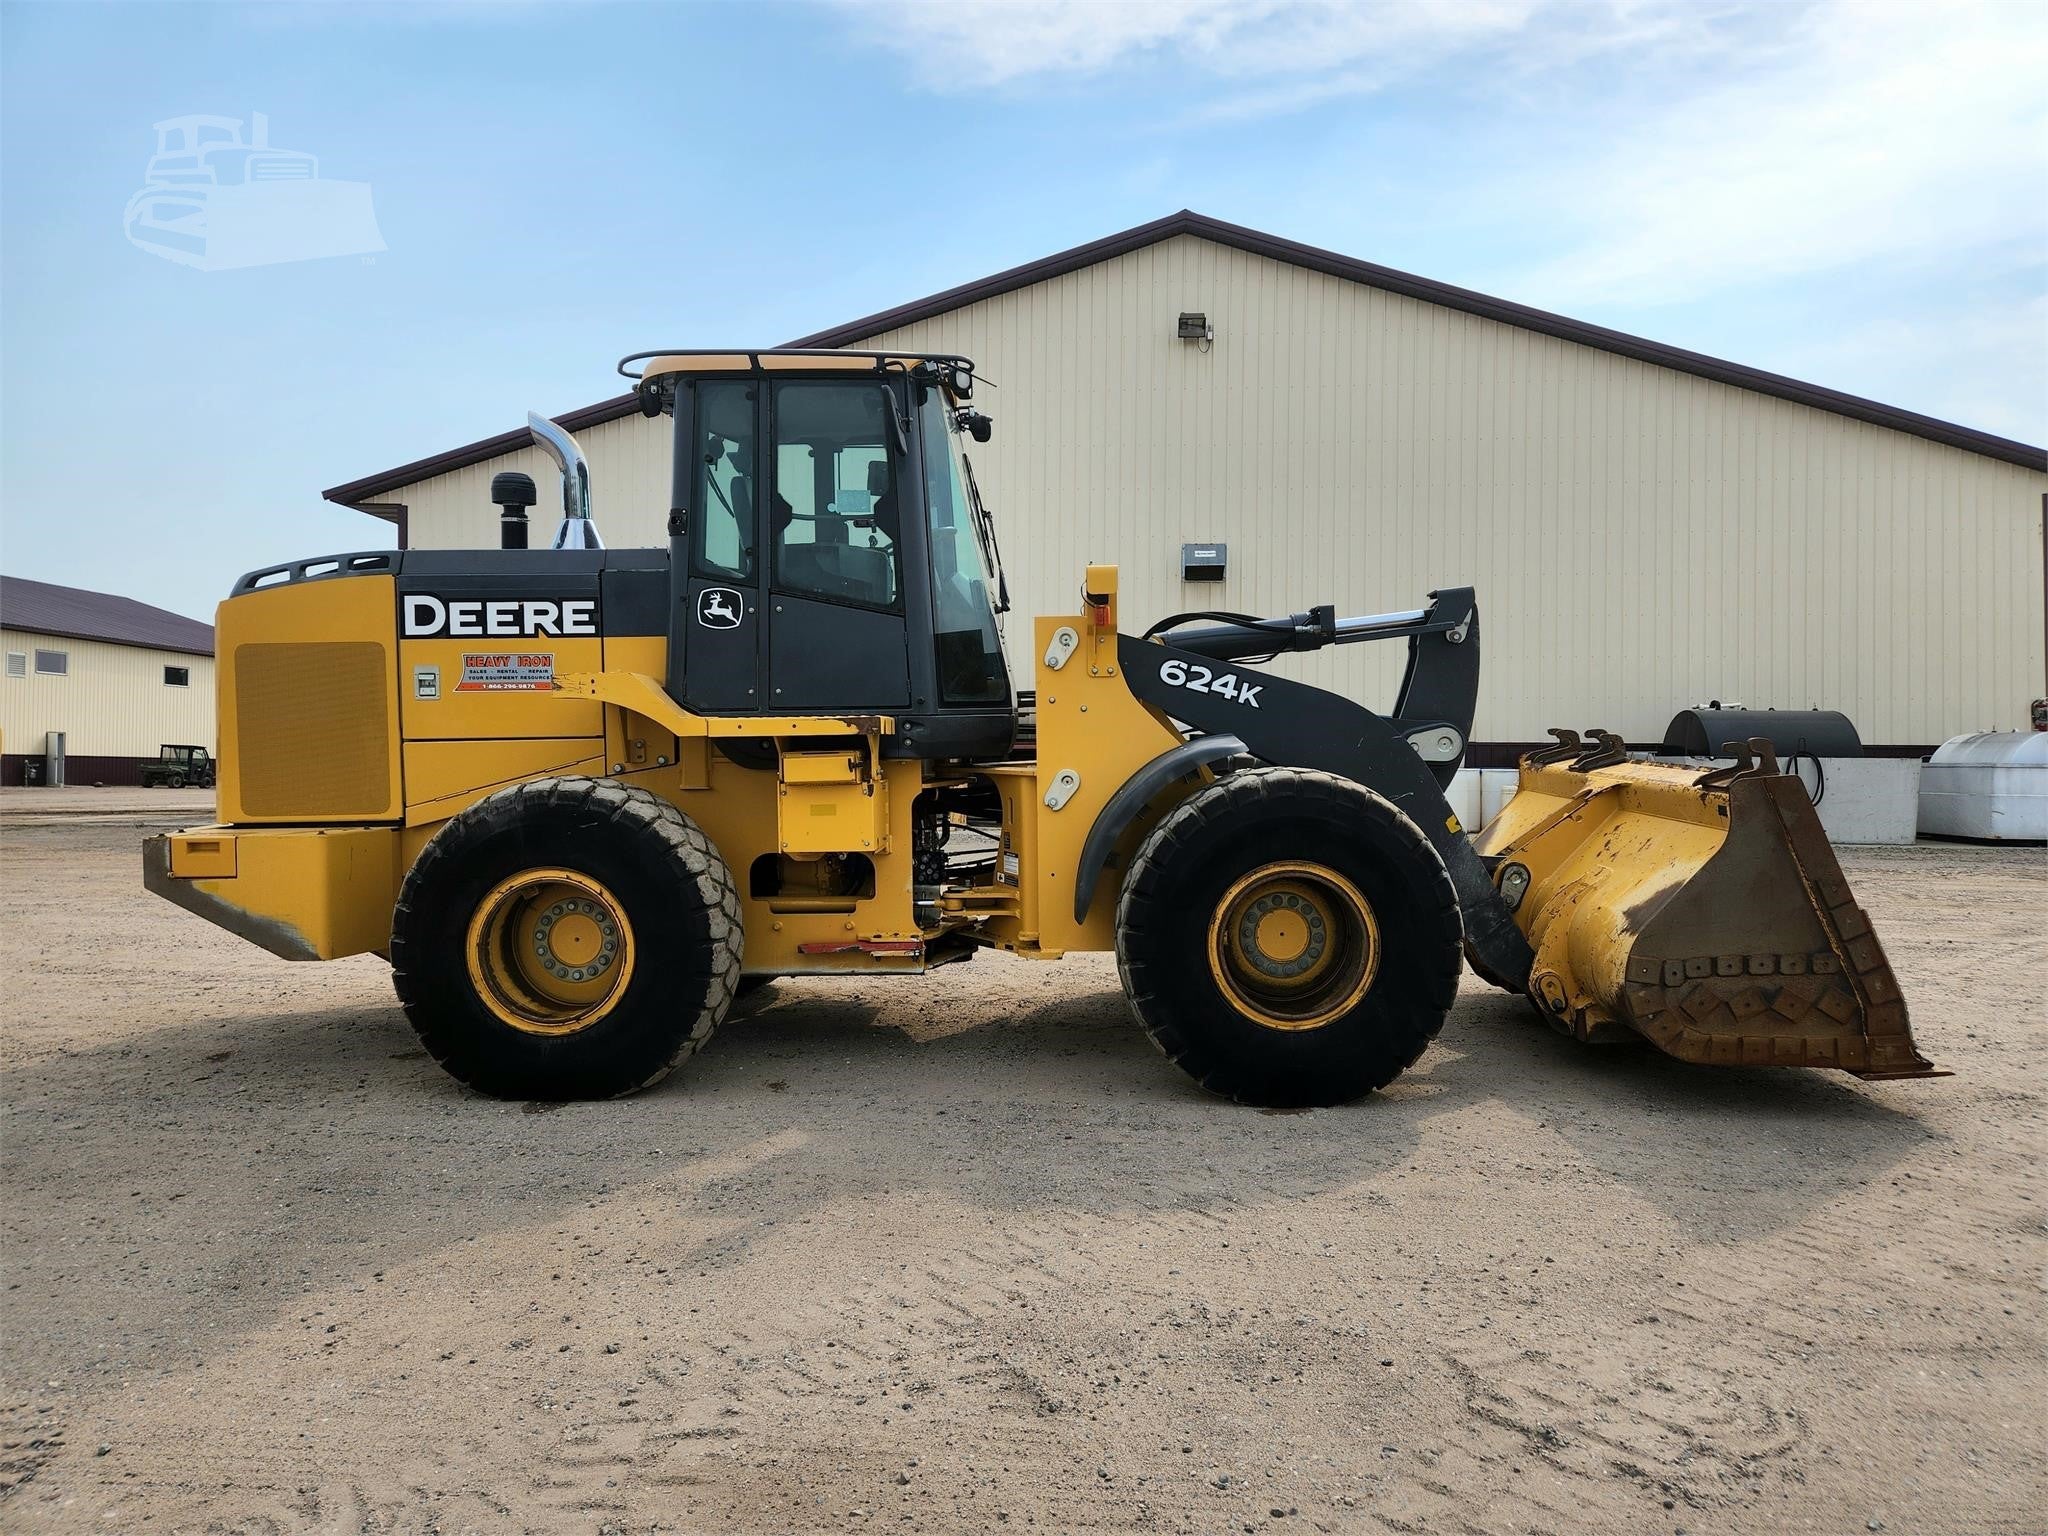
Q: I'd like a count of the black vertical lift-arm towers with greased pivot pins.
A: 1